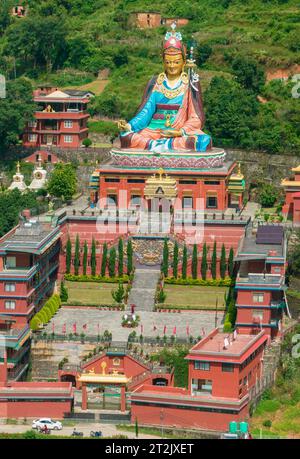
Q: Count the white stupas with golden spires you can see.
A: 2